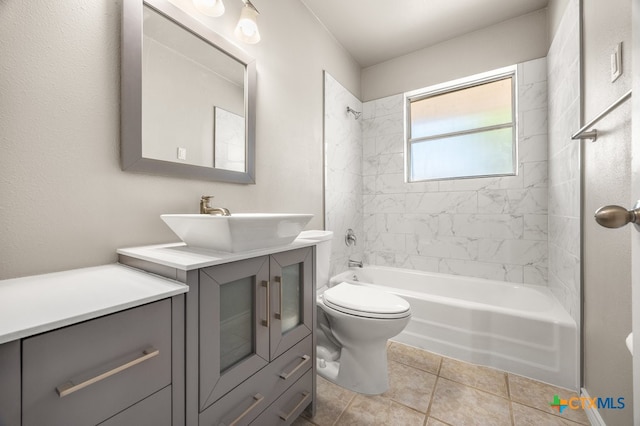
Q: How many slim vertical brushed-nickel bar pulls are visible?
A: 2